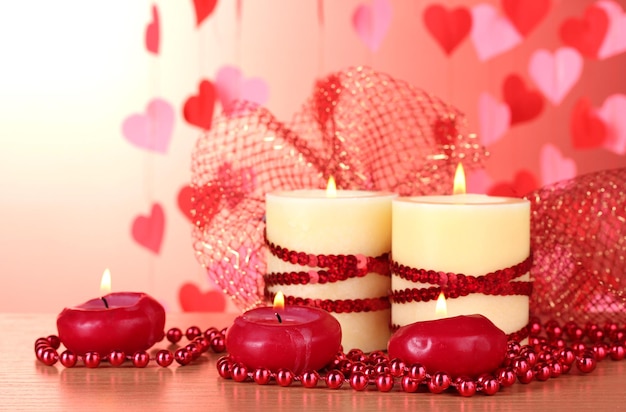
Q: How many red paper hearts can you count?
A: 12